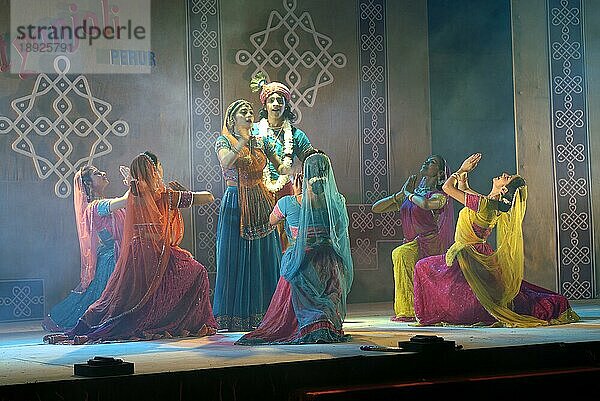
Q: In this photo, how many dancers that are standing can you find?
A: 2